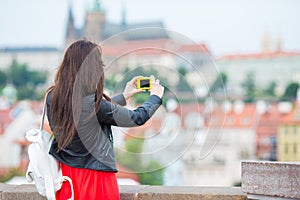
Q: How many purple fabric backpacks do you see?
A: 0